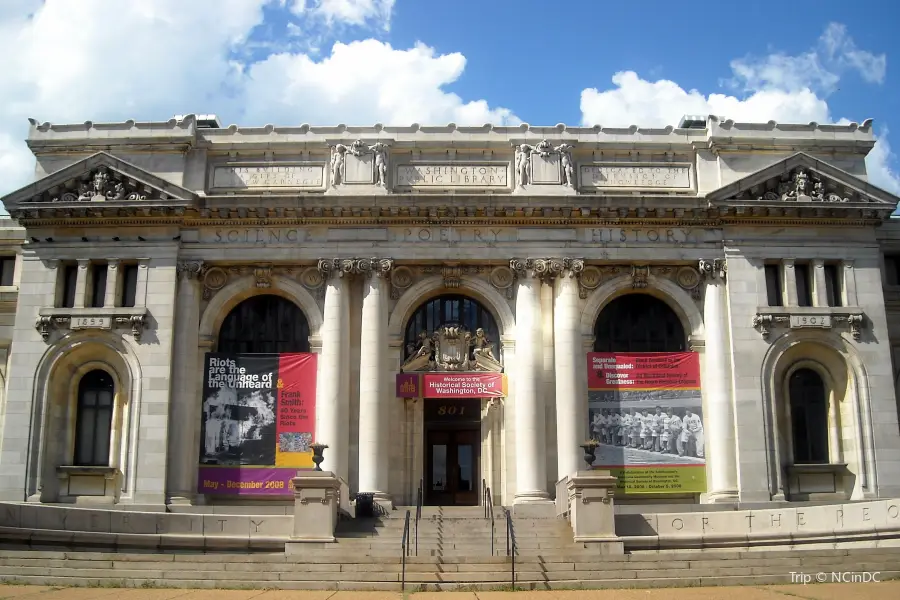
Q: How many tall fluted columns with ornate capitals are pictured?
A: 6